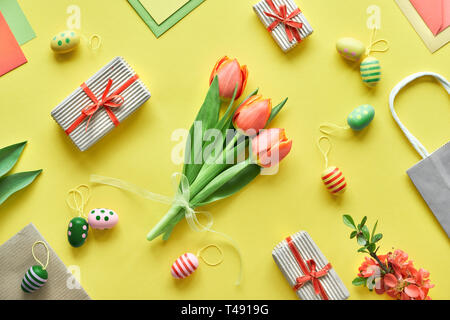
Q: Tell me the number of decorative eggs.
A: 9